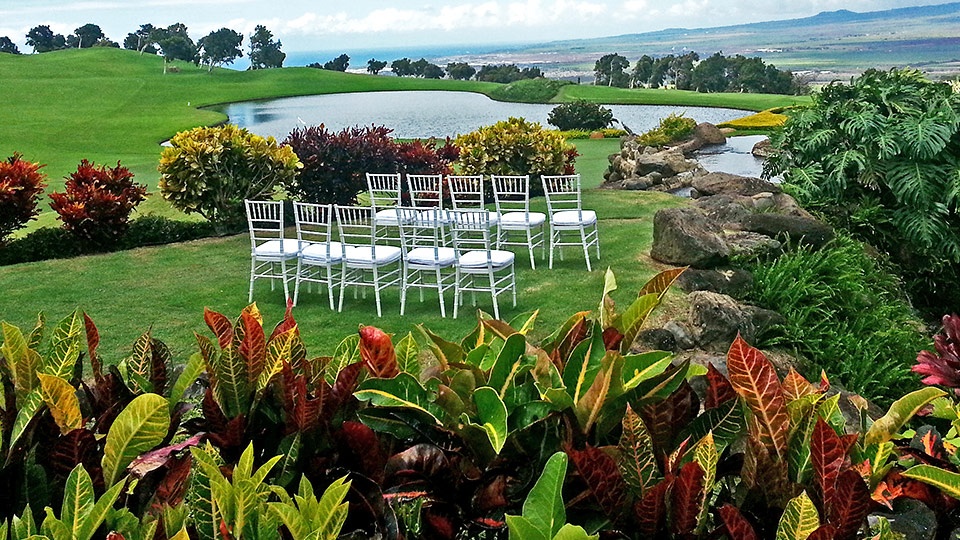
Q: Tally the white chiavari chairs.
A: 10